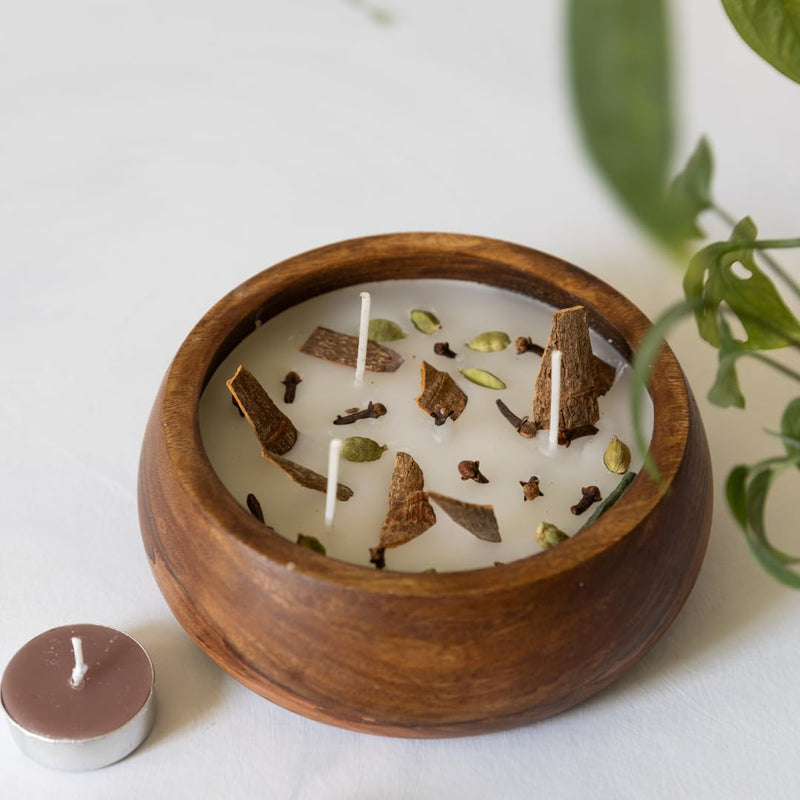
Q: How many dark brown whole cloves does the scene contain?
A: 13